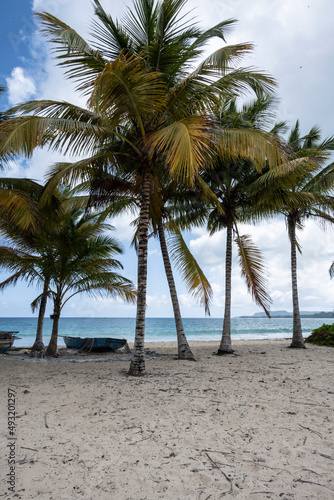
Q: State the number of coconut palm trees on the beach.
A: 6